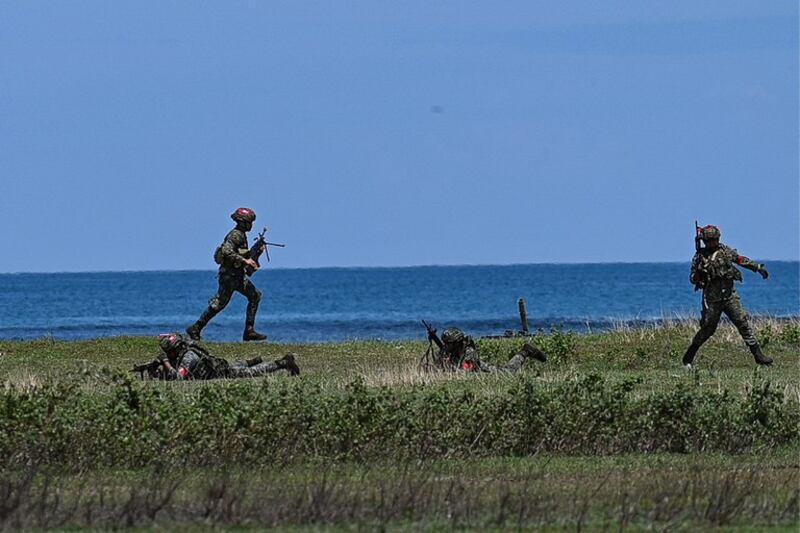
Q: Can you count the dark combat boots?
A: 7